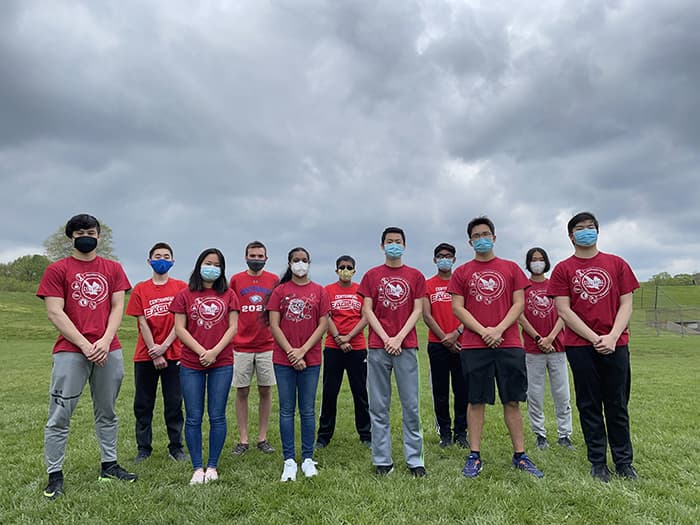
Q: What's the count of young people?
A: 11